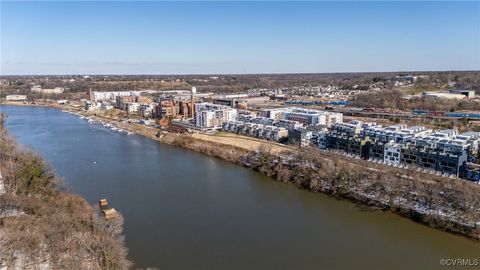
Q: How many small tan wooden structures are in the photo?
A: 2